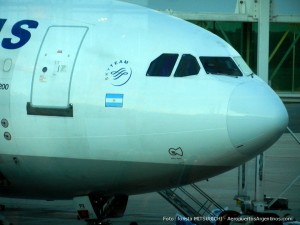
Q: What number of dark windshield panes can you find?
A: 3